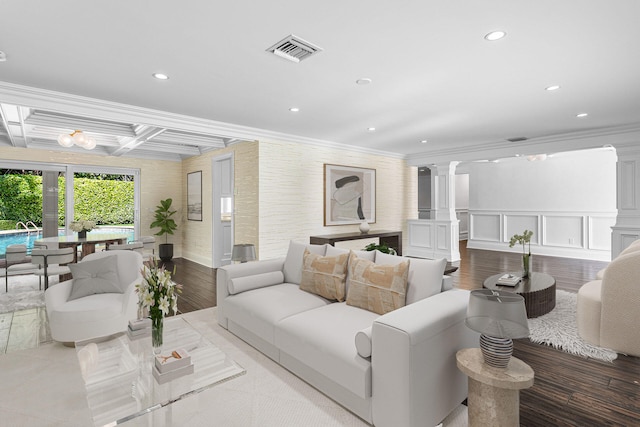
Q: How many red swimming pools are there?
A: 0